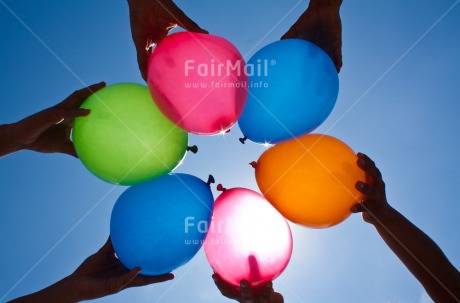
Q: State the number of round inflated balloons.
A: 6